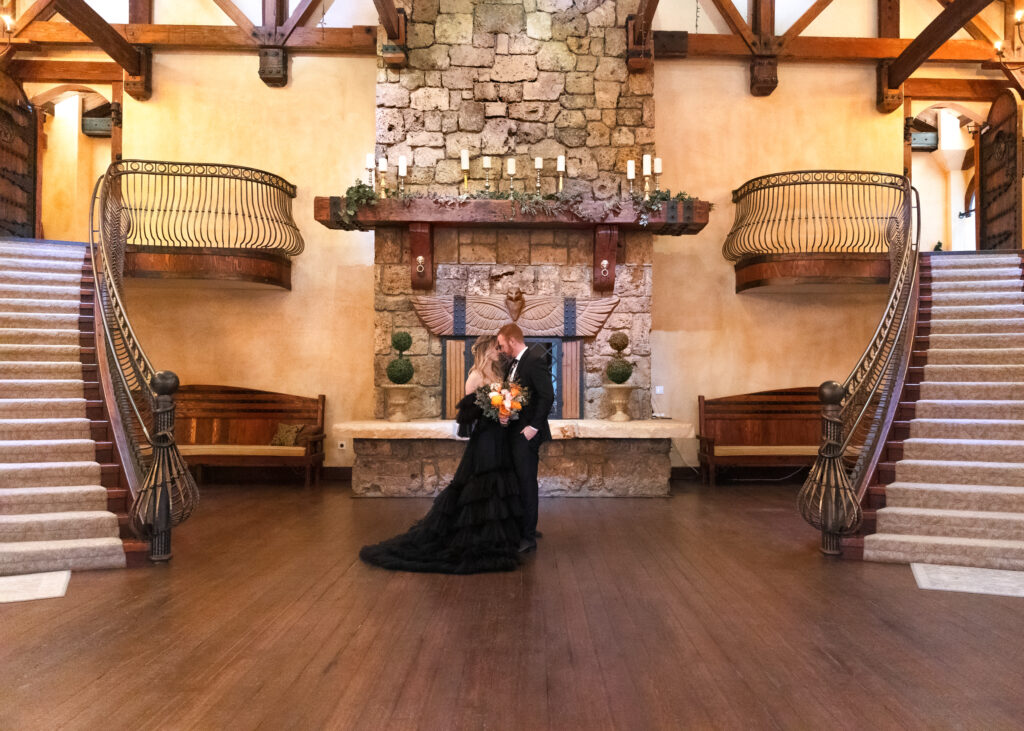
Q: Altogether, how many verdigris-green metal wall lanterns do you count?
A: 0